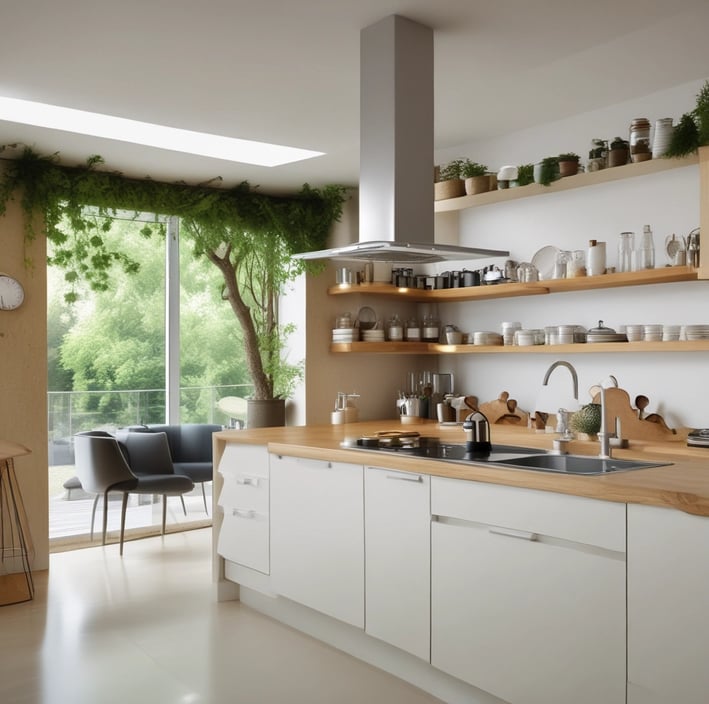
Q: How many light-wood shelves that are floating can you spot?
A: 3